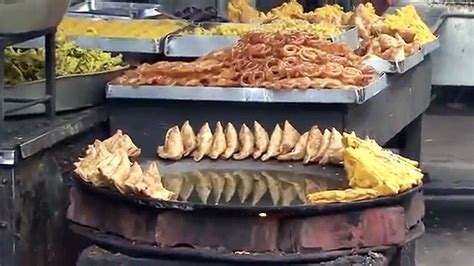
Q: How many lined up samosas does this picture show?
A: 13